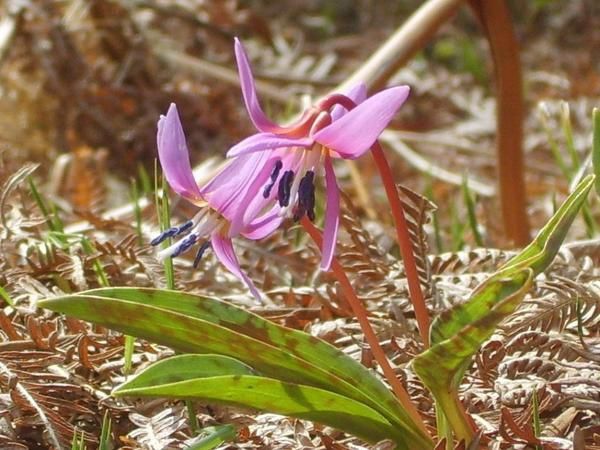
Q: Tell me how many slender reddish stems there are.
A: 2